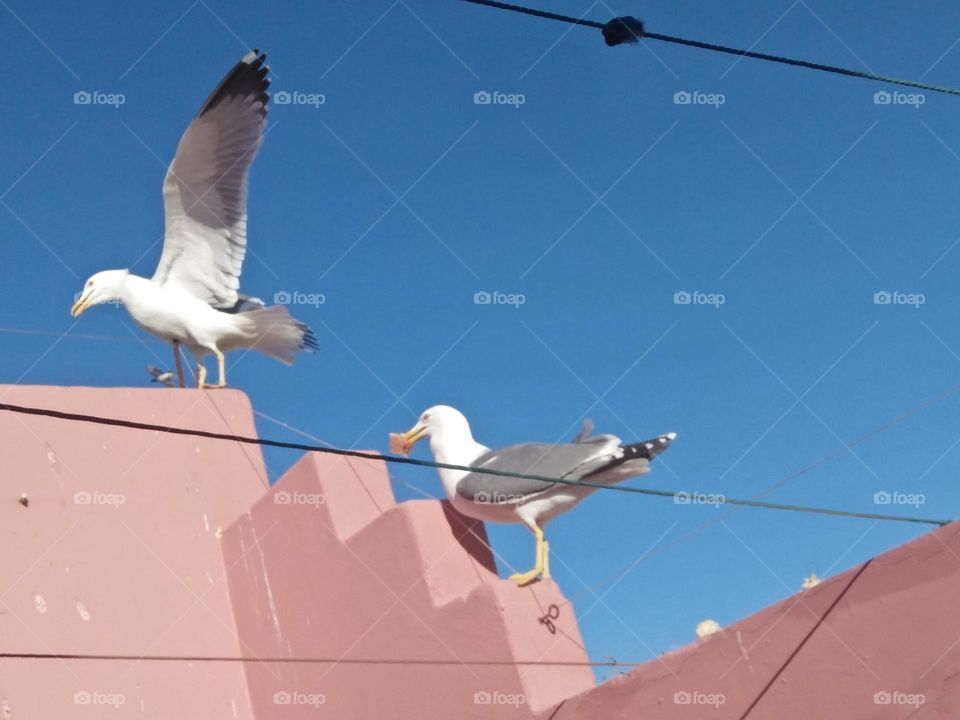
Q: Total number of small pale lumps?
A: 2